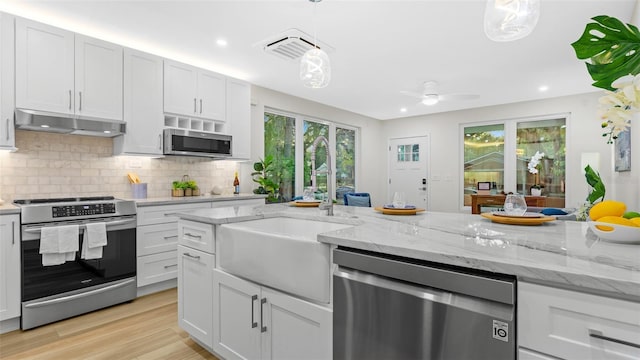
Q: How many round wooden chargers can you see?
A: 3